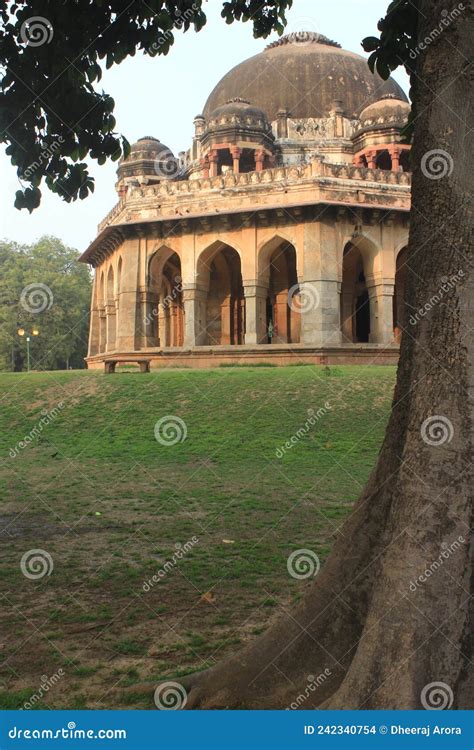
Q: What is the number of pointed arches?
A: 8